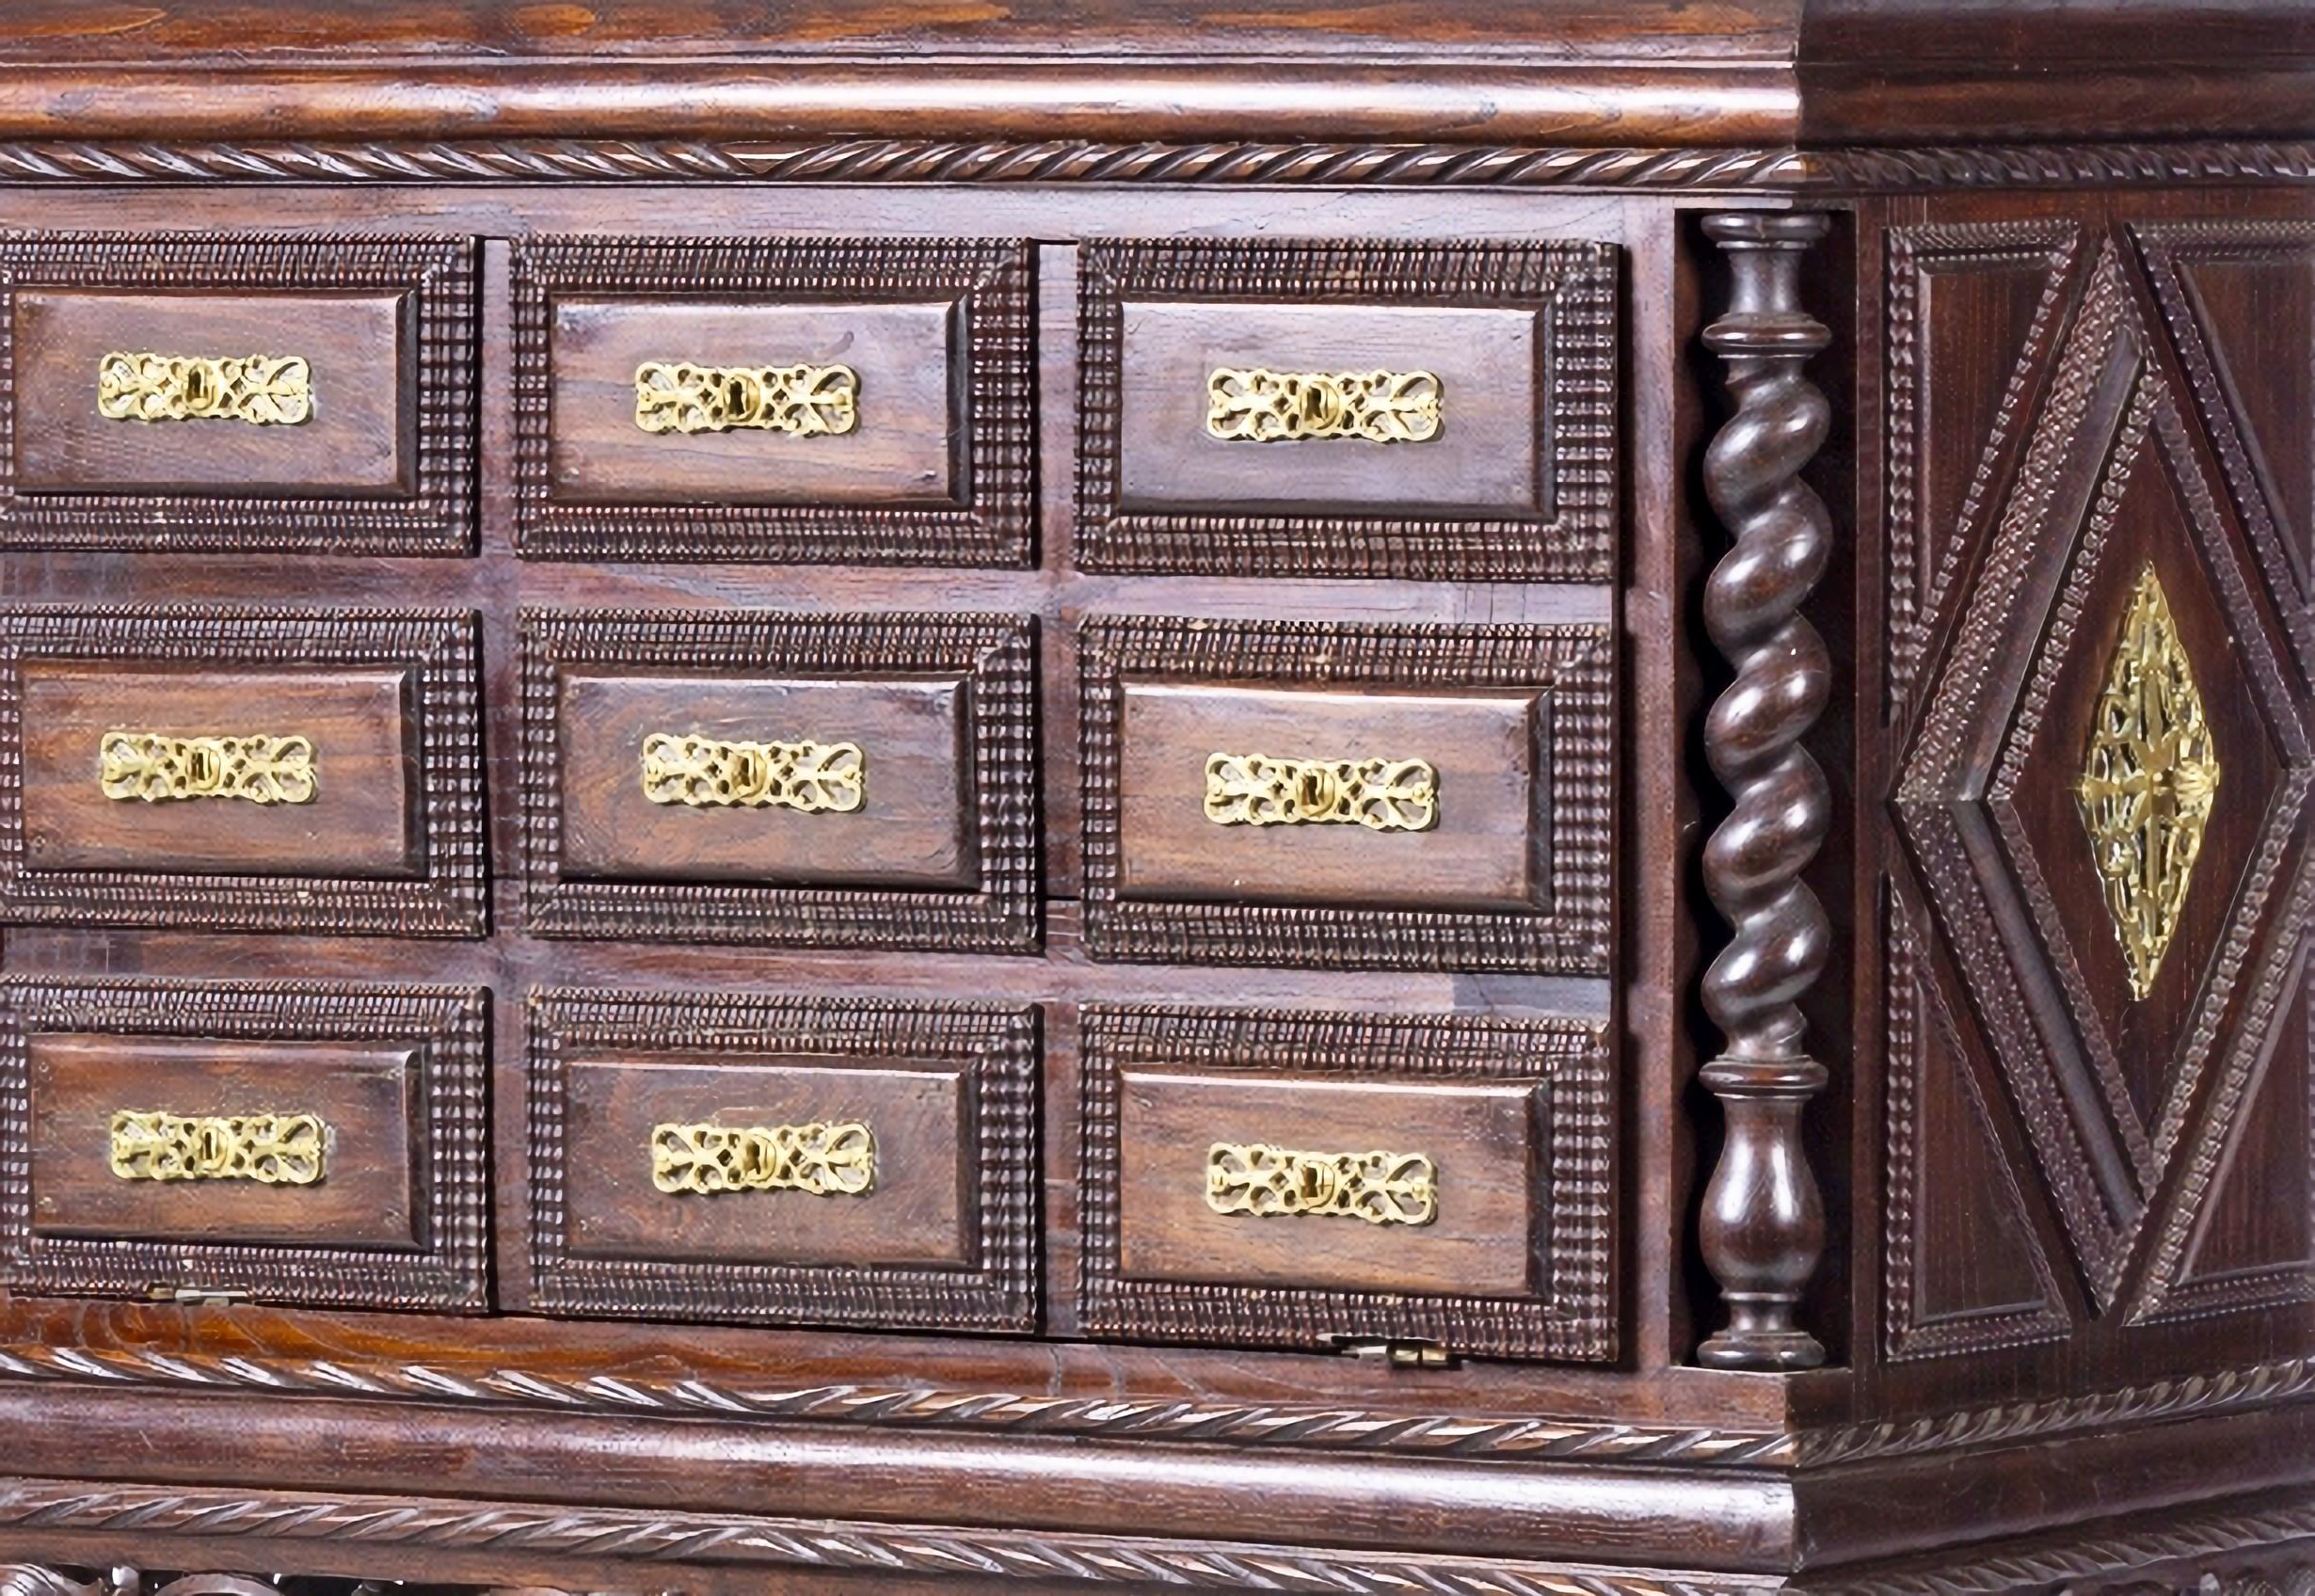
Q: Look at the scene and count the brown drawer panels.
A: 9